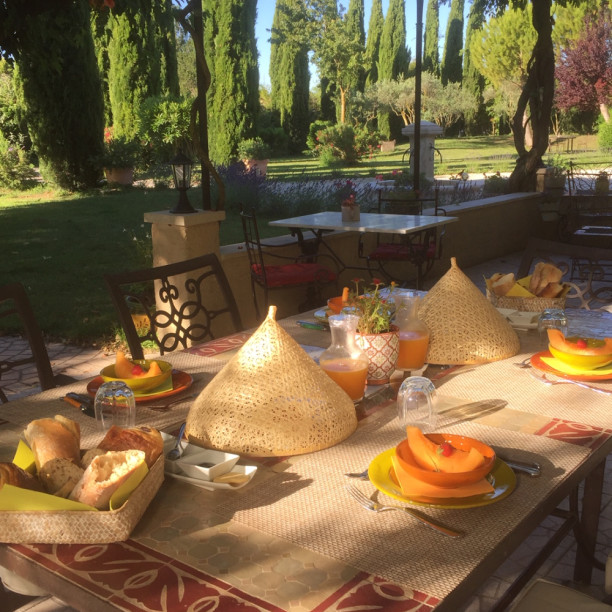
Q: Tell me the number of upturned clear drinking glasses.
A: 3